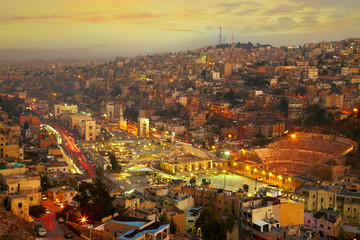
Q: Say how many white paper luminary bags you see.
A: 0